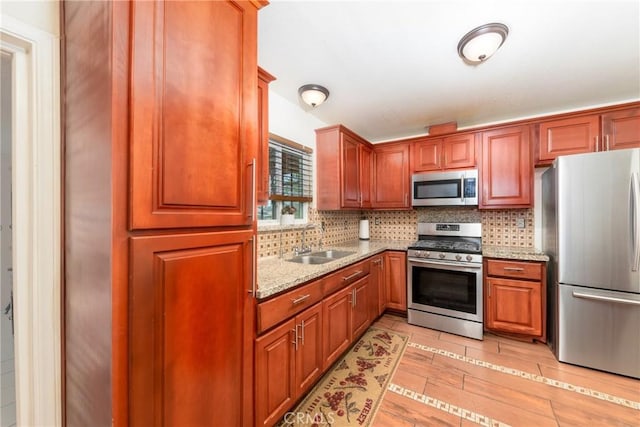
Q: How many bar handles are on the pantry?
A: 2